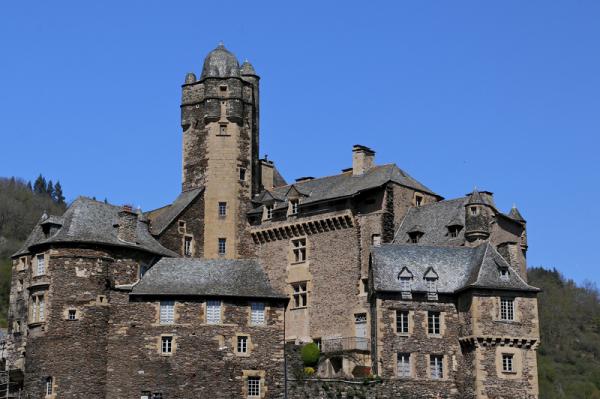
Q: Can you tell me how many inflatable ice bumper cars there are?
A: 0